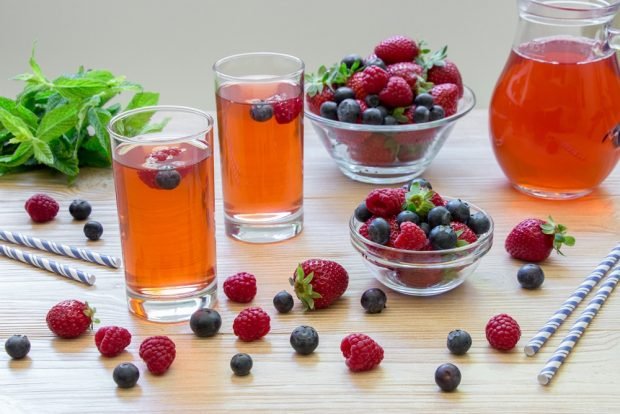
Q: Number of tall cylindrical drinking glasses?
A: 2